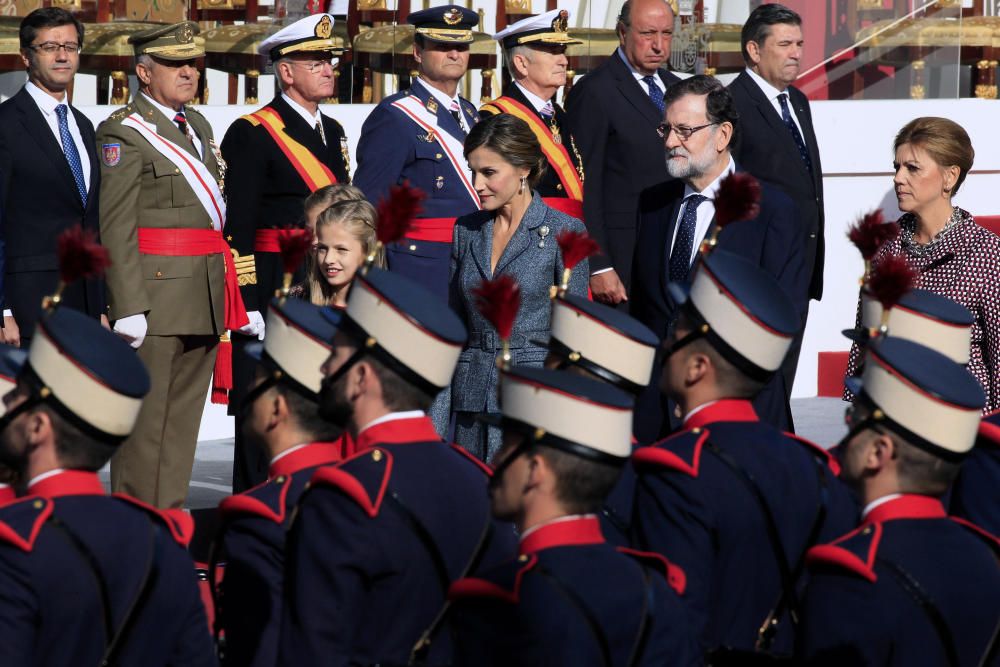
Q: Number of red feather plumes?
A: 8